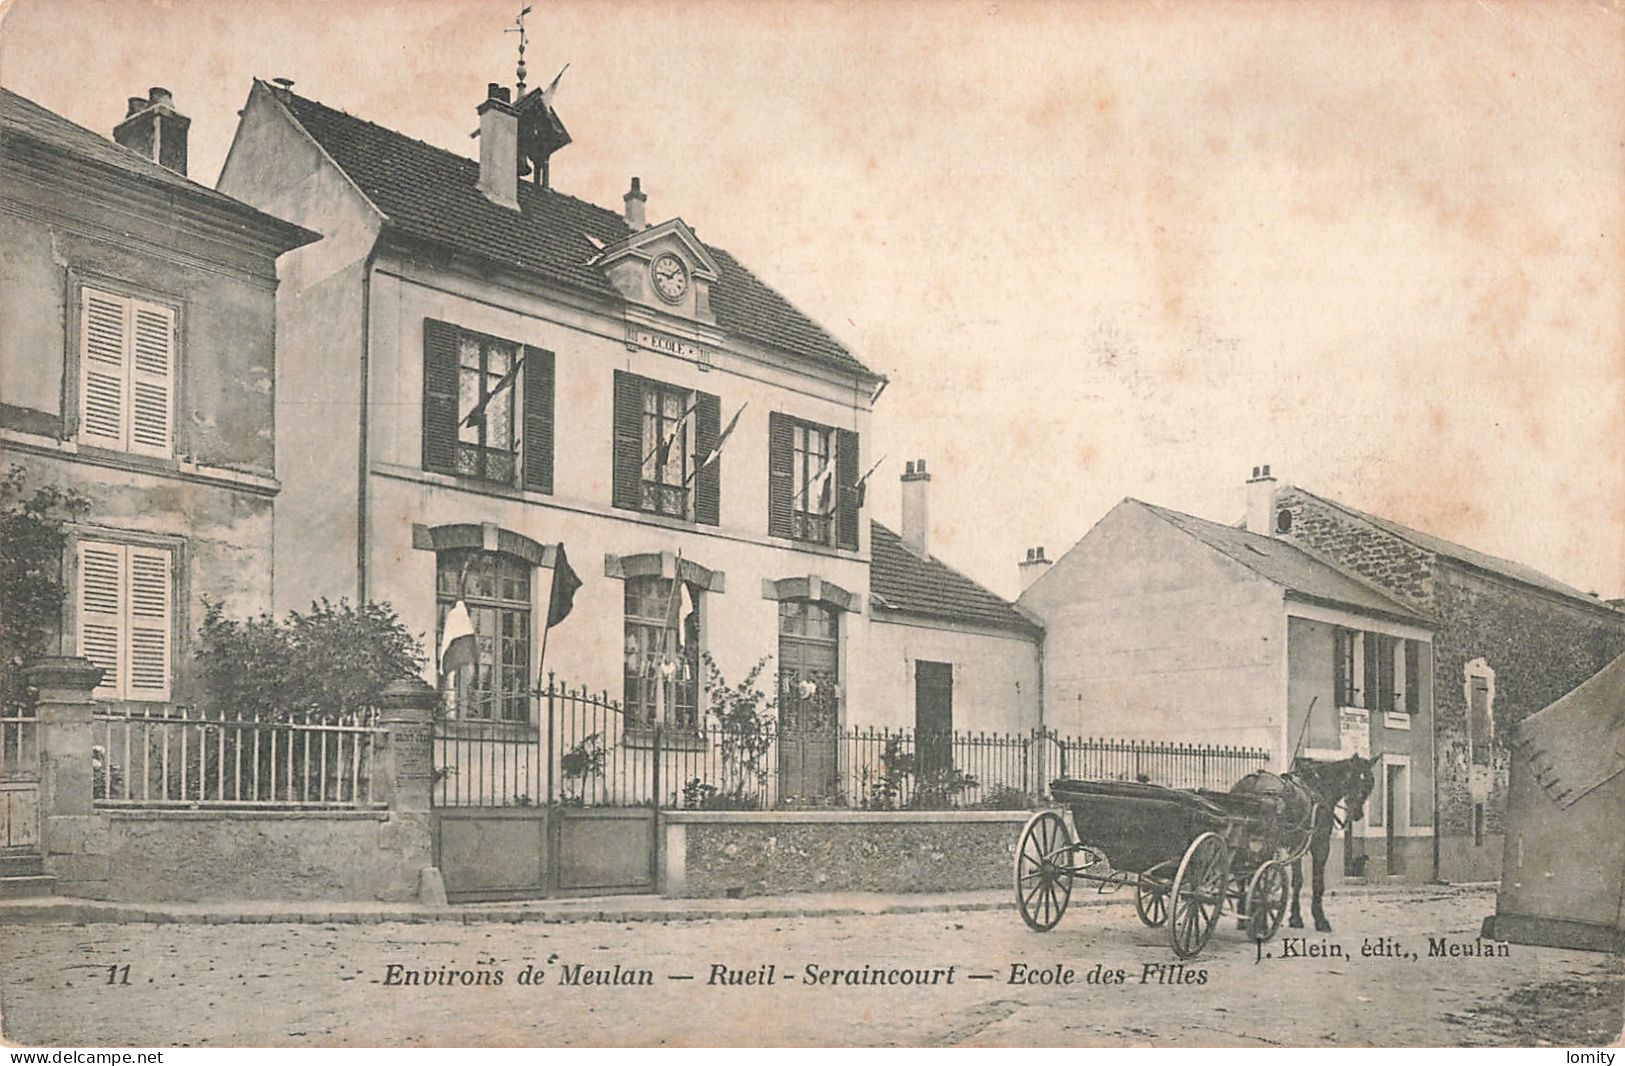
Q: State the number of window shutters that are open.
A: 10